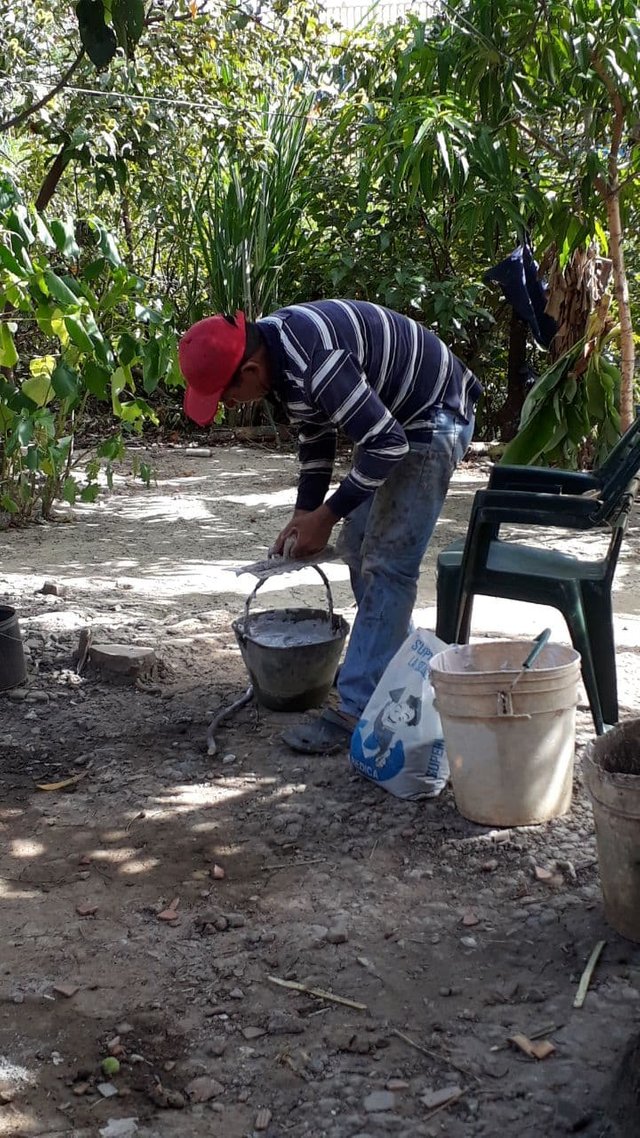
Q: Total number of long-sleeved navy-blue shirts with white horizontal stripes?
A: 1